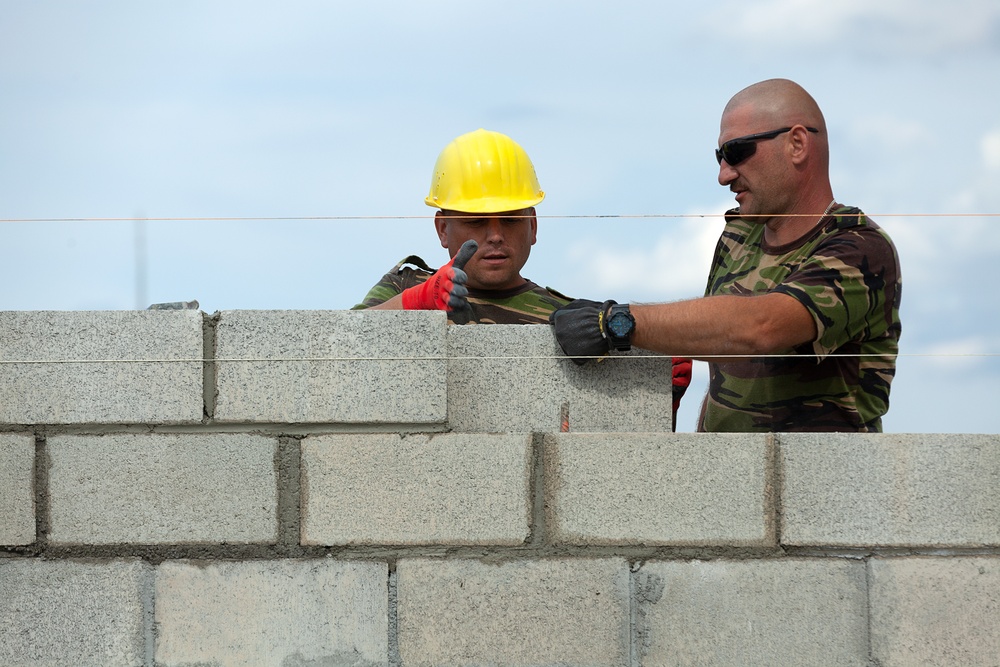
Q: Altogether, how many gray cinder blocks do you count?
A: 13